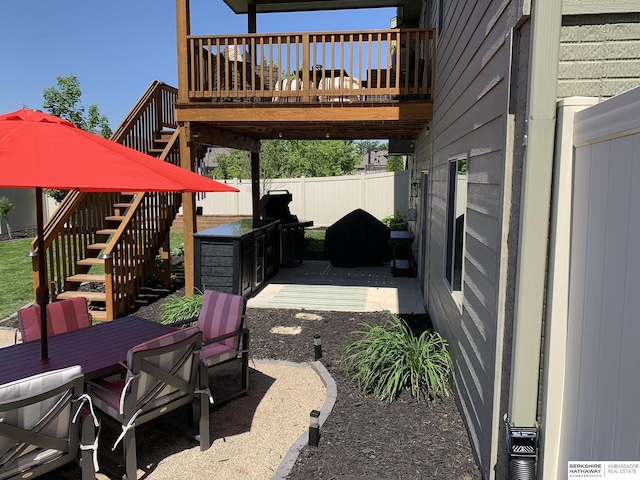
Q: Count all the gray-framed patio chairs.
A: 4